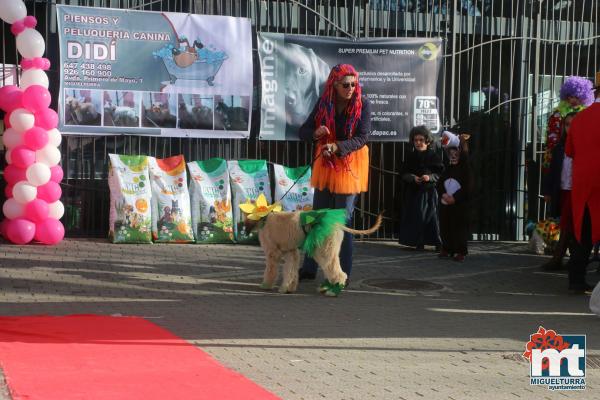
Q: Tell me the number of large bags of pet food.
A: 5